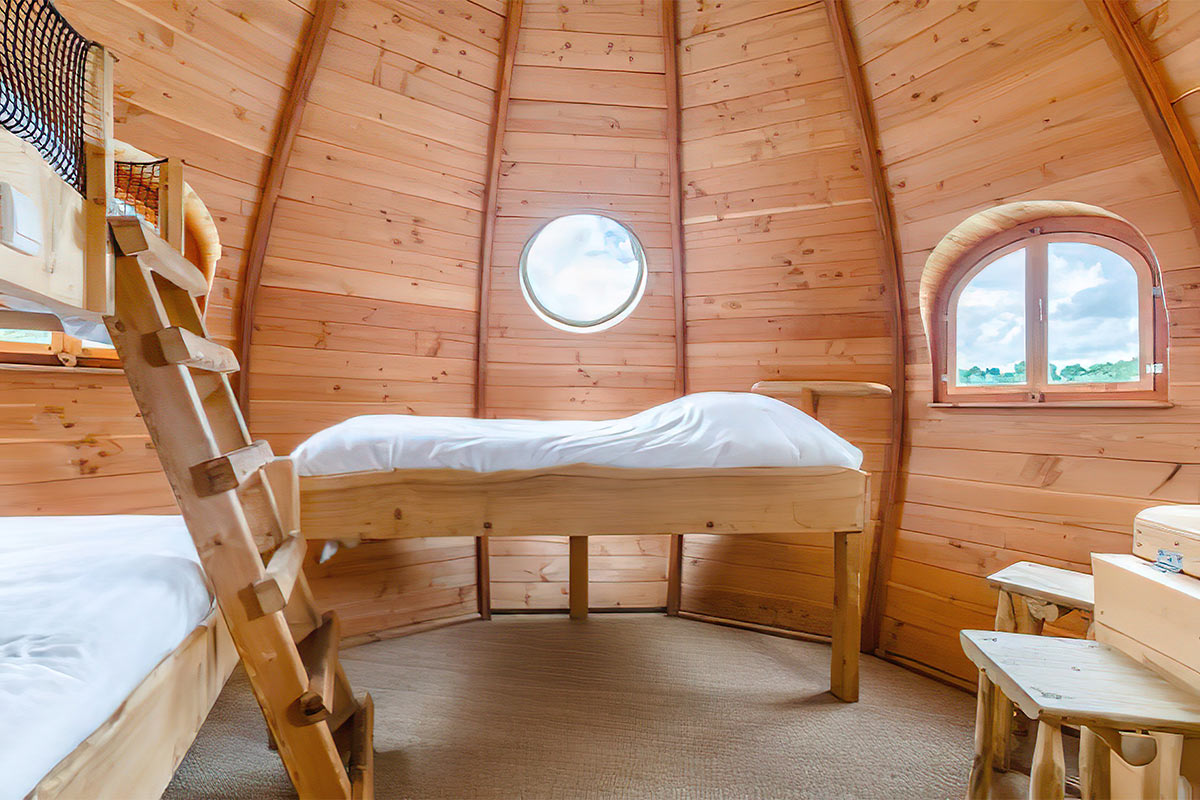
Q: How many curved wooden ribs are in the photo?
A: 5